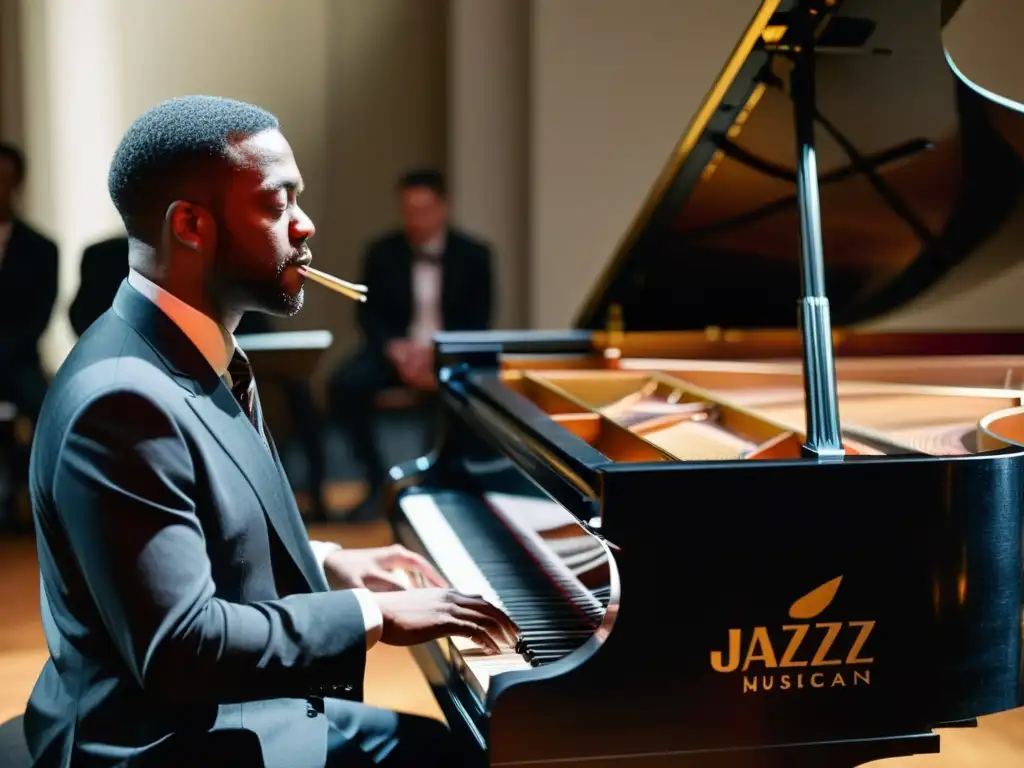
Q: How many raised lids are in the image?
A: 1